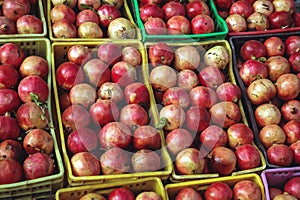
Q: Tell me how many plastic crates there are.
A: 11